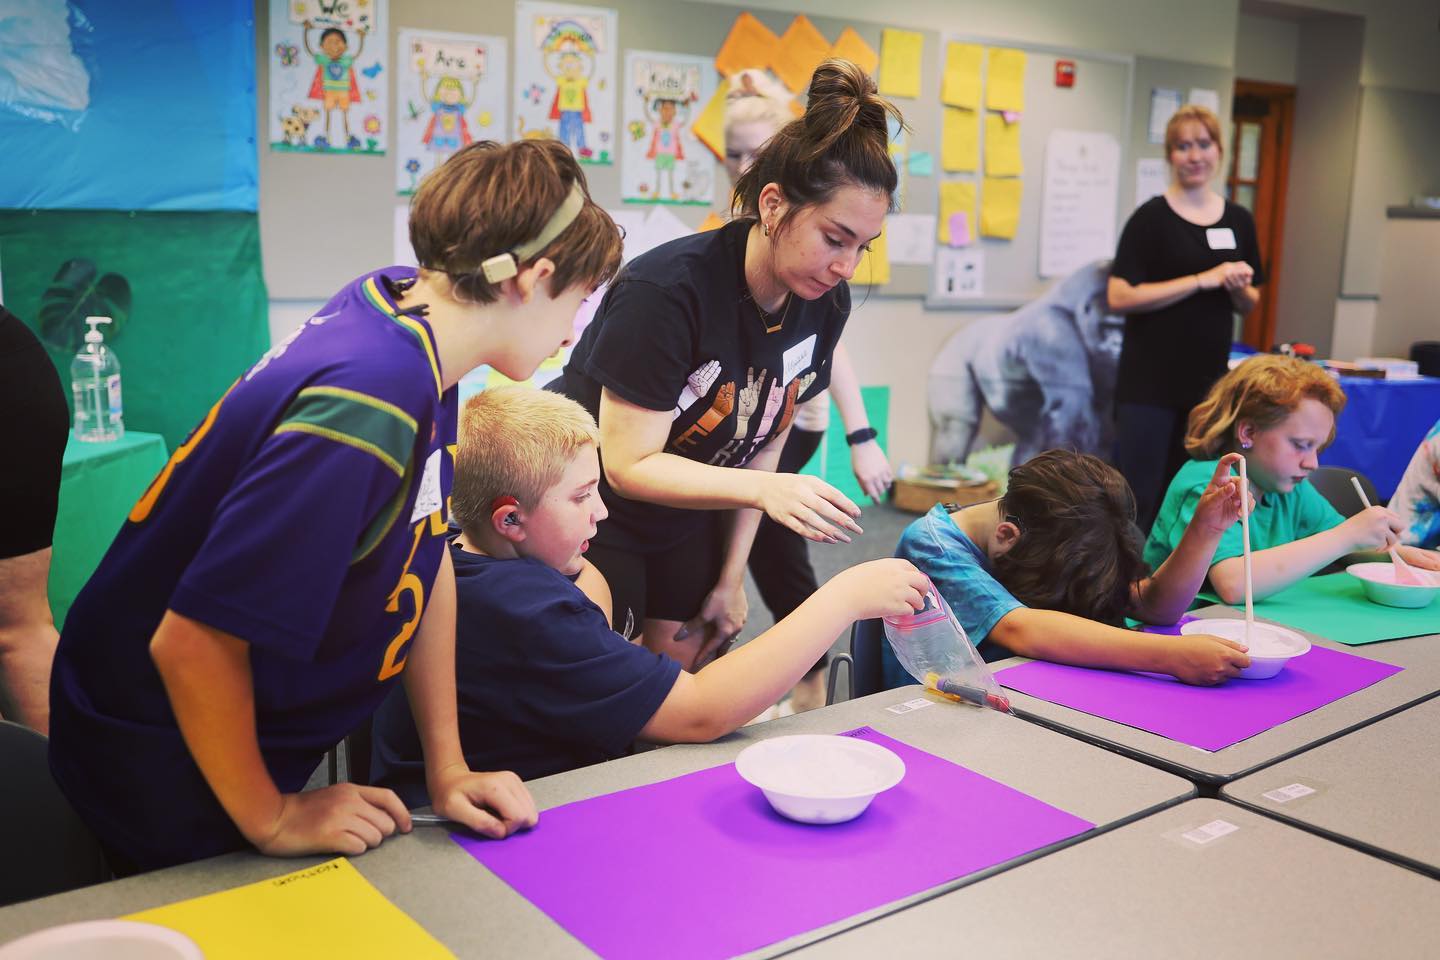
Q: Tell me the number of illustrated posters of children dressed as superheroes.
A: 4